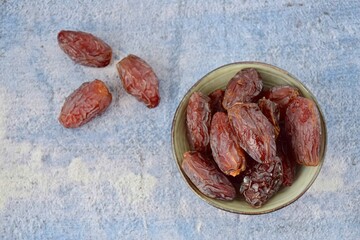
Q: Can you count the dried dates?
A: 14